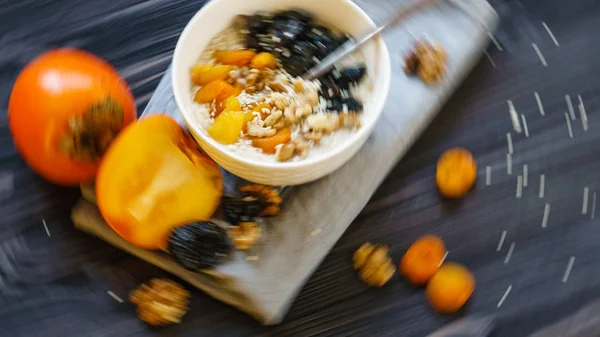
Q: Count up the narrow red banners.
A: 0